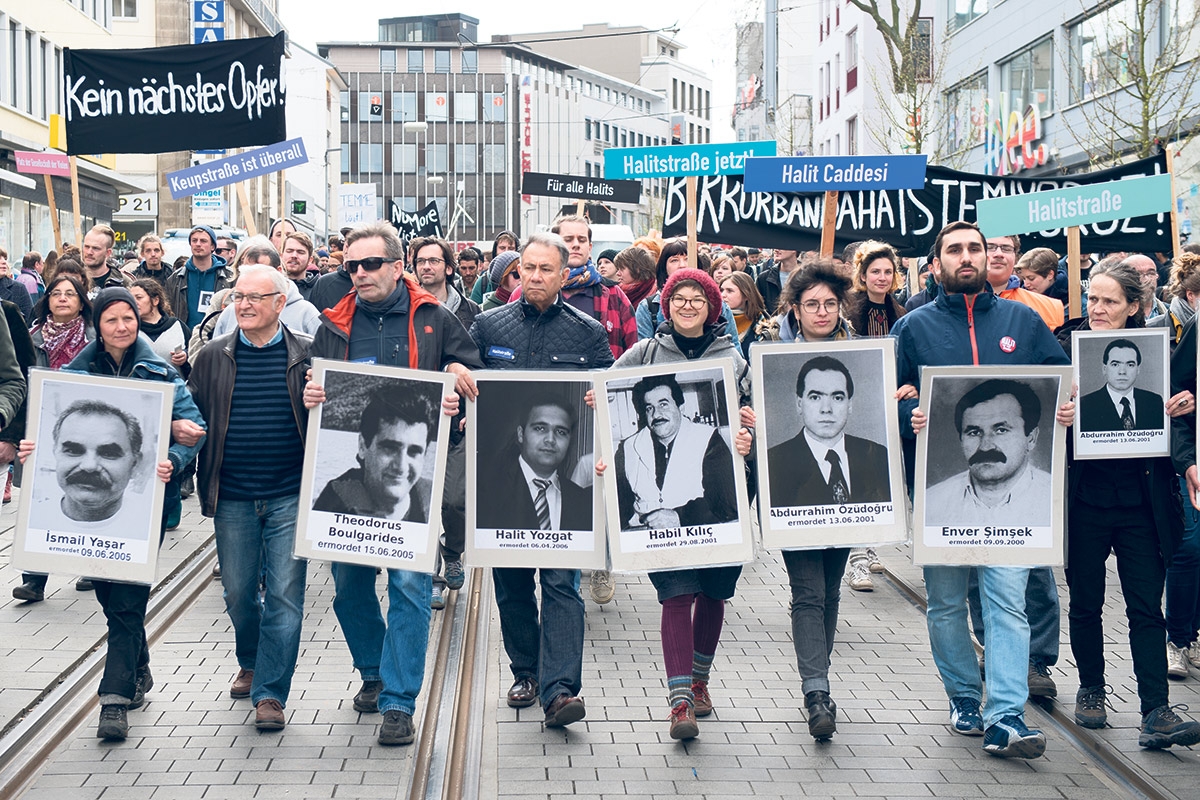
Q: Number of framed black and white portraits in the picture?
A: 7